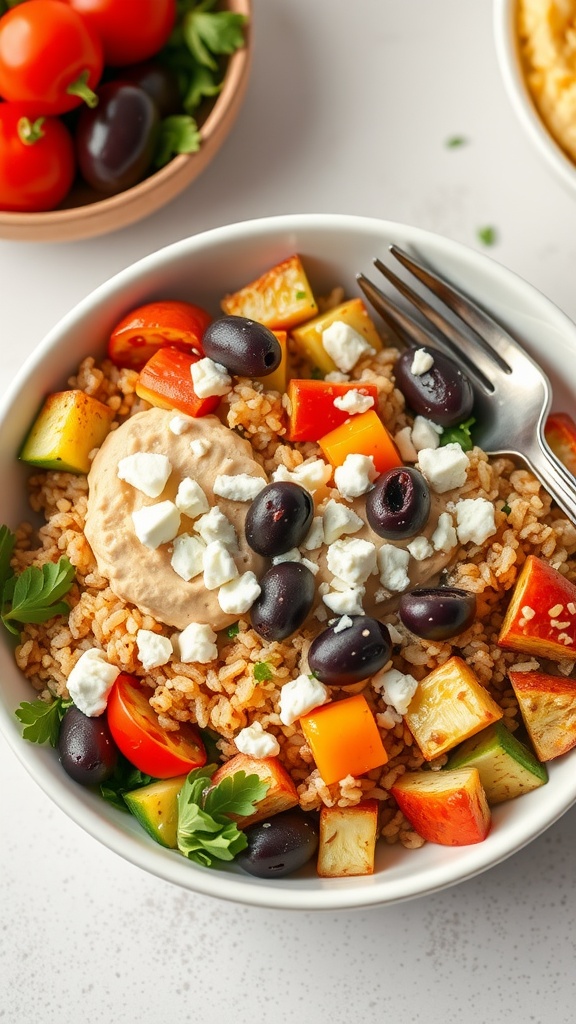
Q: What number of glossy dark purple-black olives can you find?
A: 11